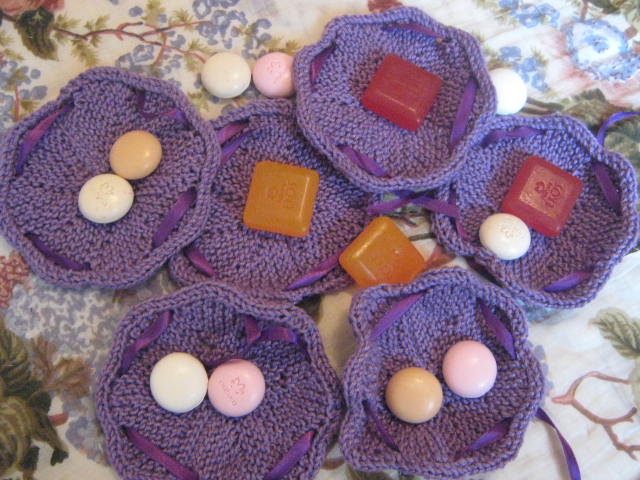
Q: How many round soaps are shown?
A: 10